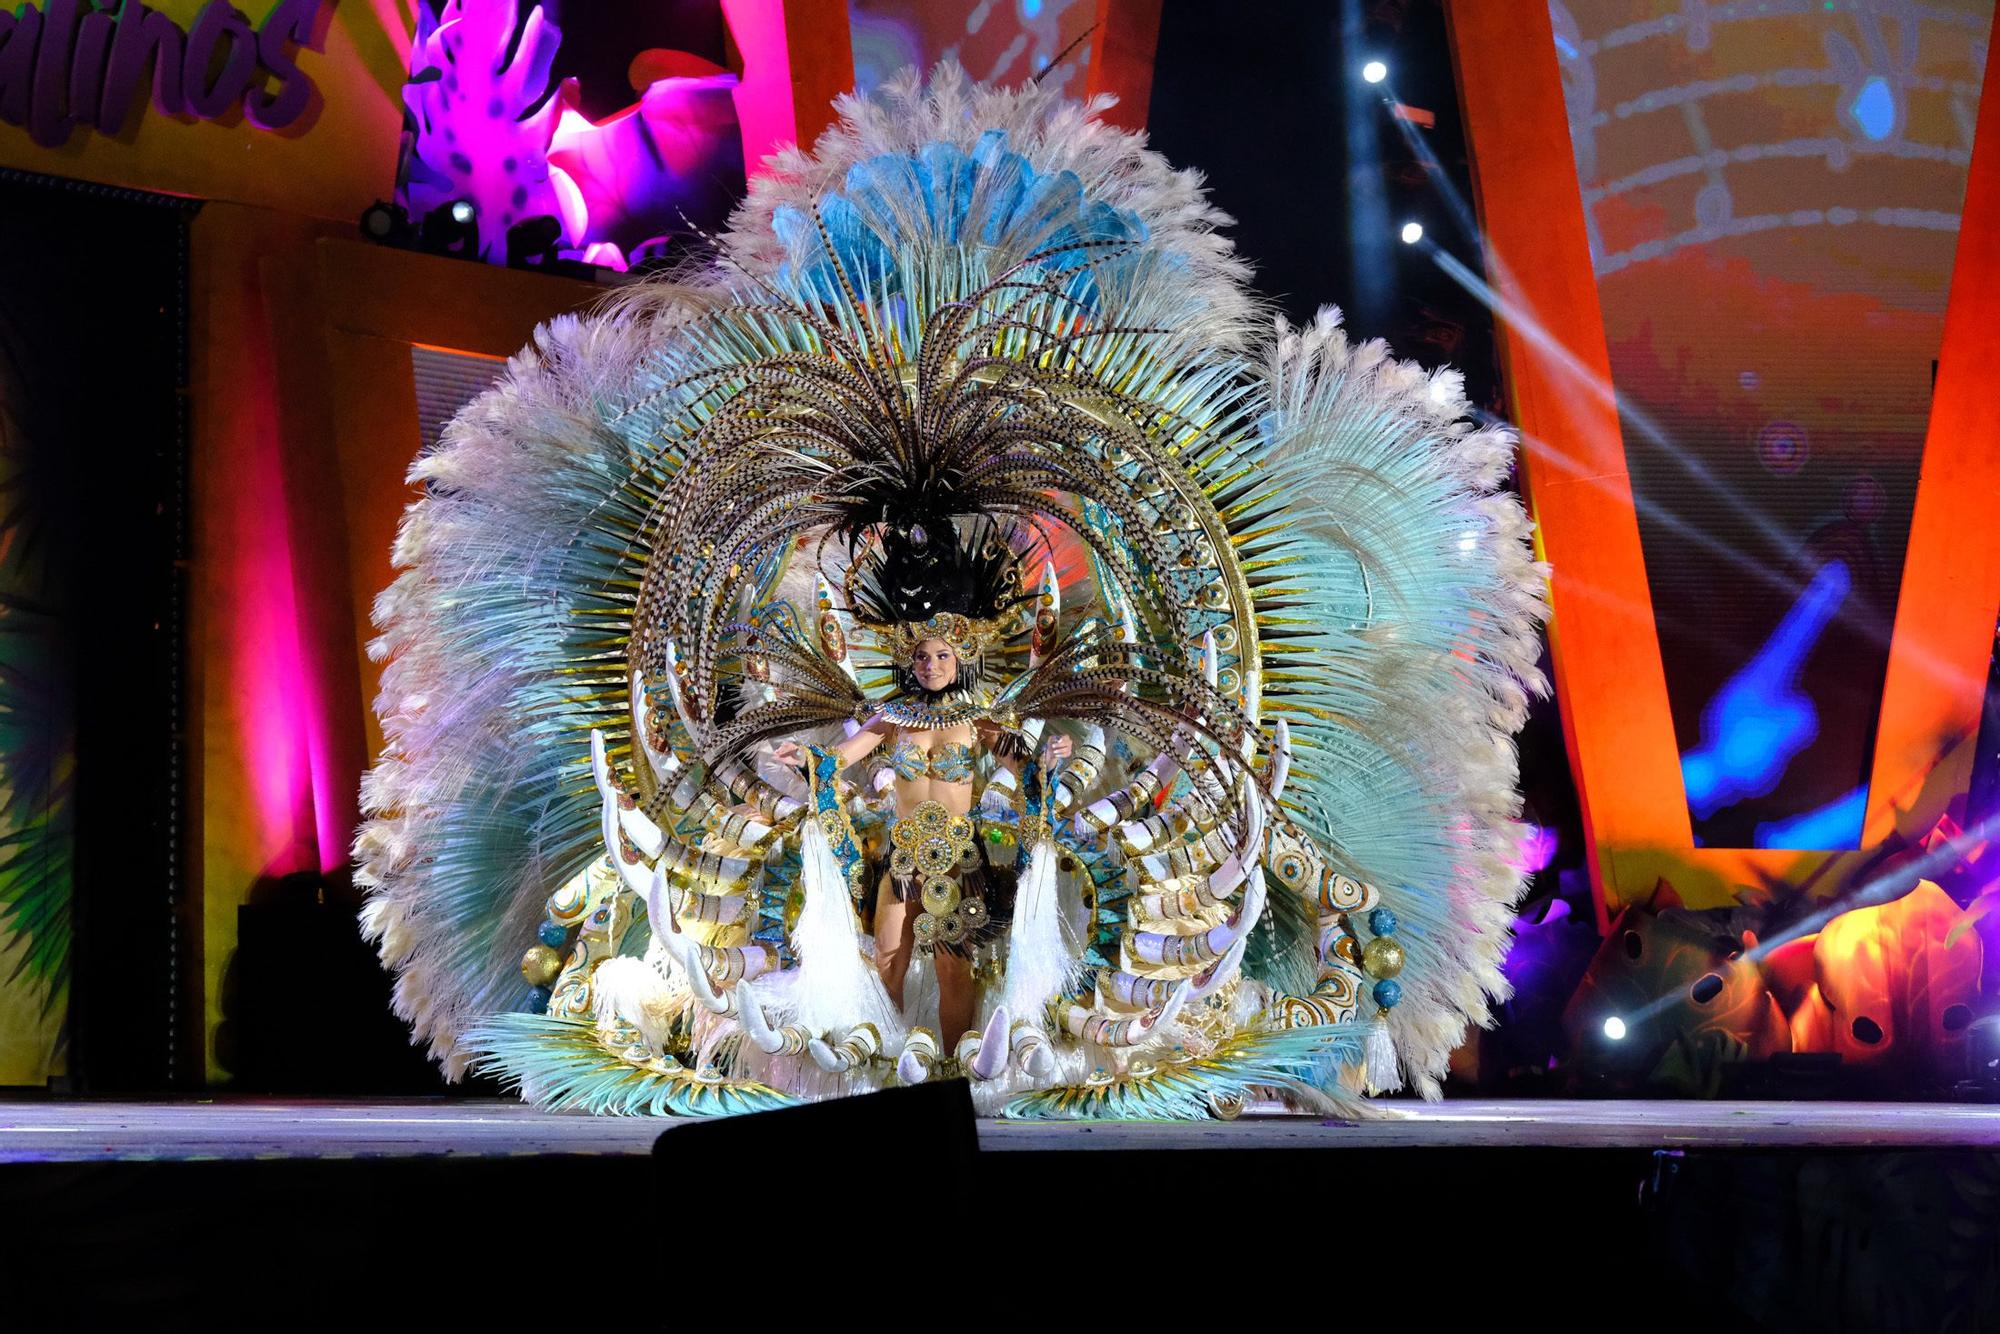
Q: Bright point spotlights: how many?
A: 4